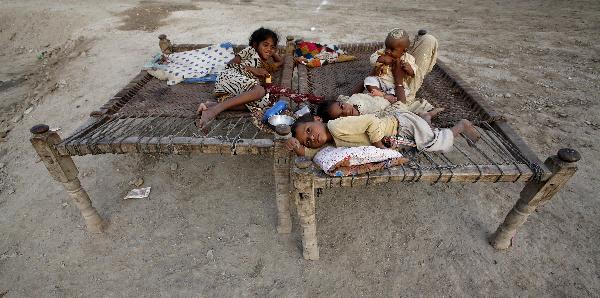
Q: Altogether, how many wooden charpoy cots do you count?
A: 2